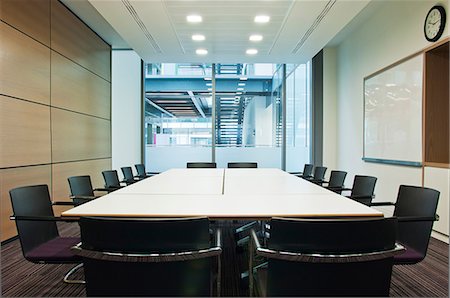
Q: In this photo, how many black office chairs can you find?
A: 14